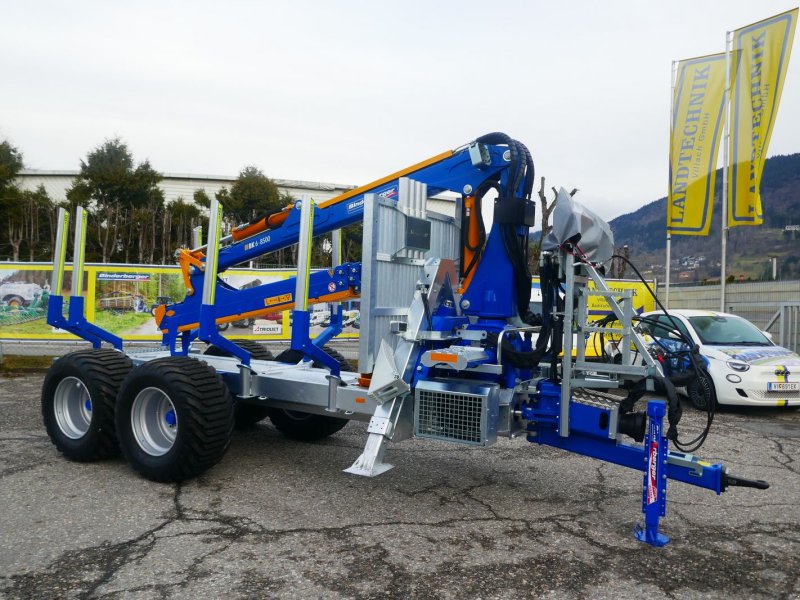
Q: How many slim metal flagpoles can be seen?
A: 2